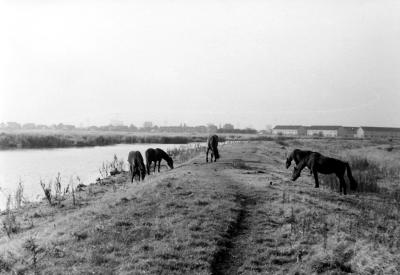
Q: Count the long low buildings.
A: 3